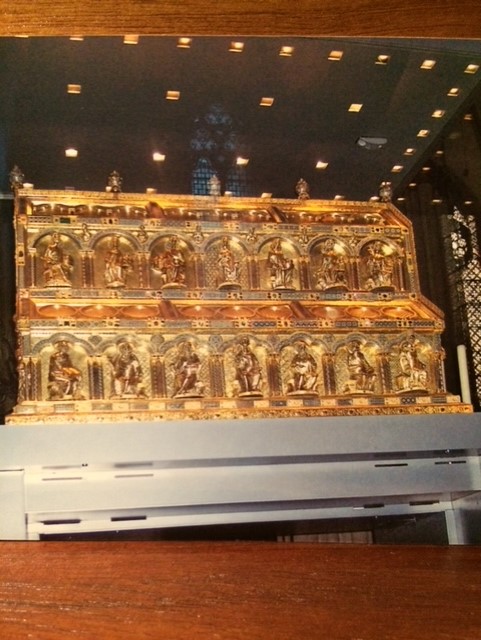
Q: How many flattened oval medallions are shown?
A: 9